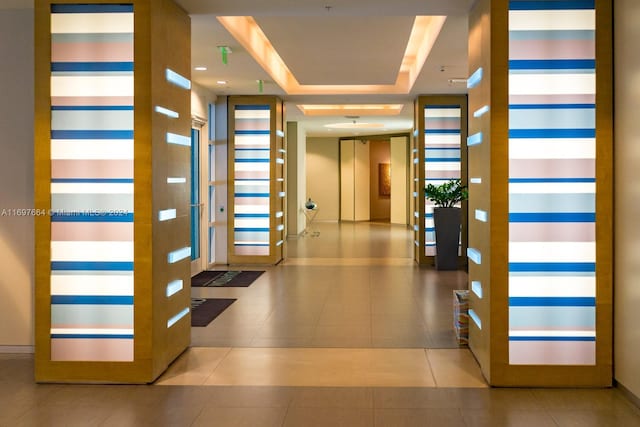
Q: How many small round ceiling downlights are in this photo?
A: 2